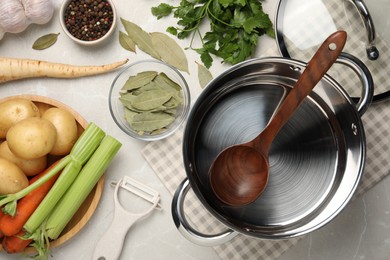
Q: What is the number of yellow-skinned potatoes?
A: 5